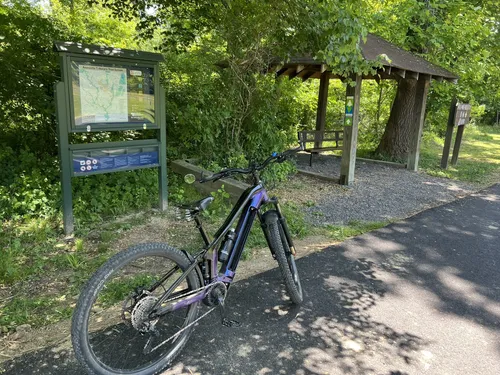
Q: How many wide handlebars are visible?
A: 1